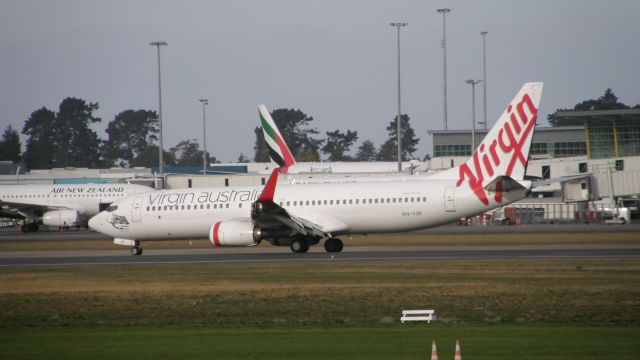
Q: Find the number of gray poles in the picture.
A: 6